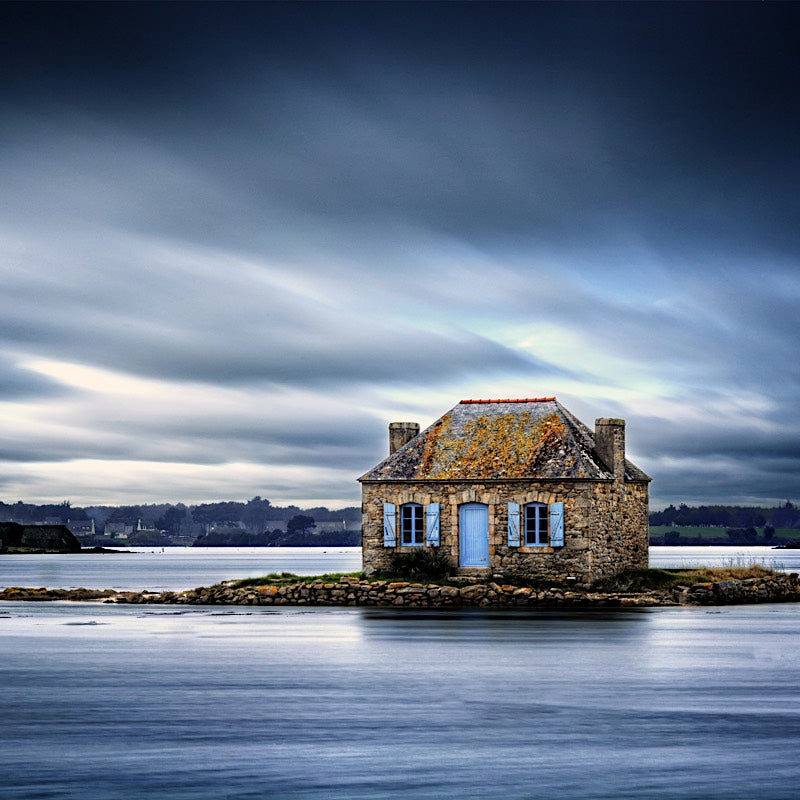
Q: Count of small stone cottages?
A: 1